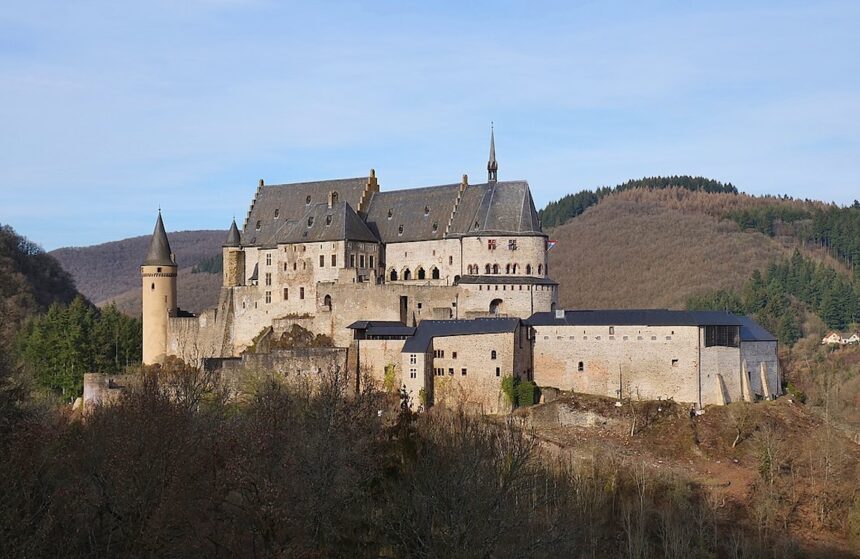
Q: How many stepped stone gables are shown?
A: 3